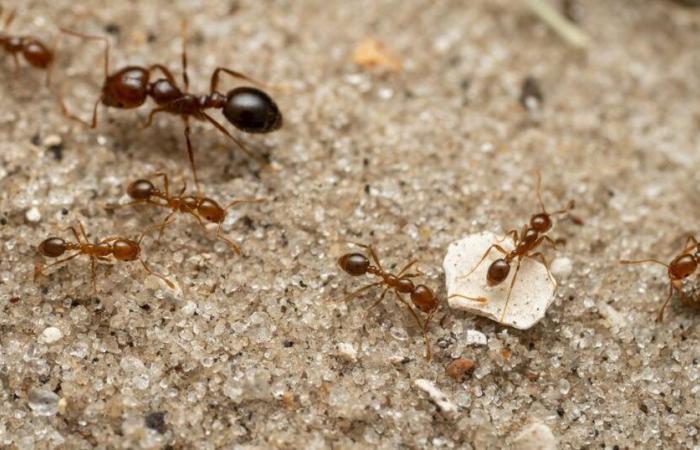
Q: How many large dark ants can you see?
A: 1